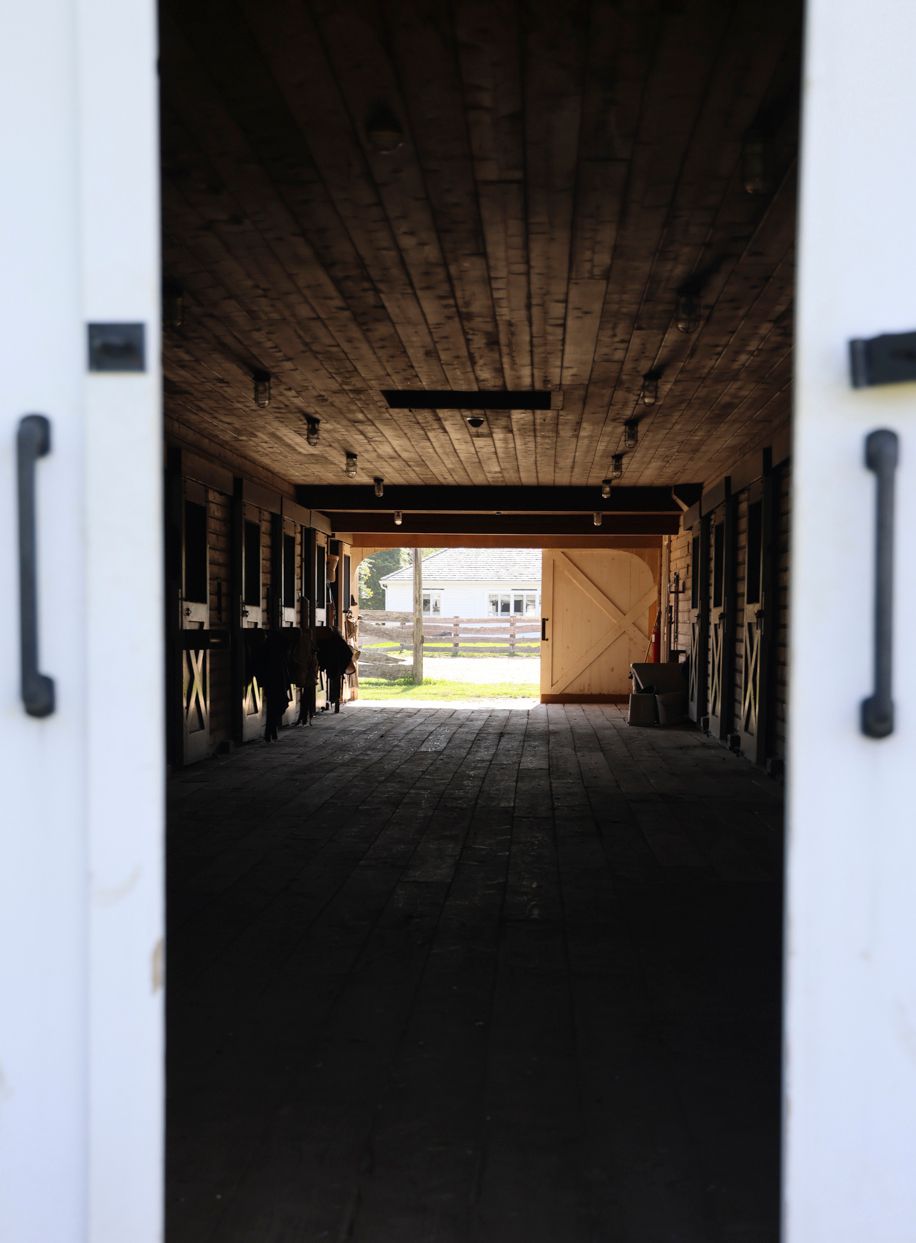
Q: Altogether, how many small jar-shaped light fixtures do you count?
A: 13